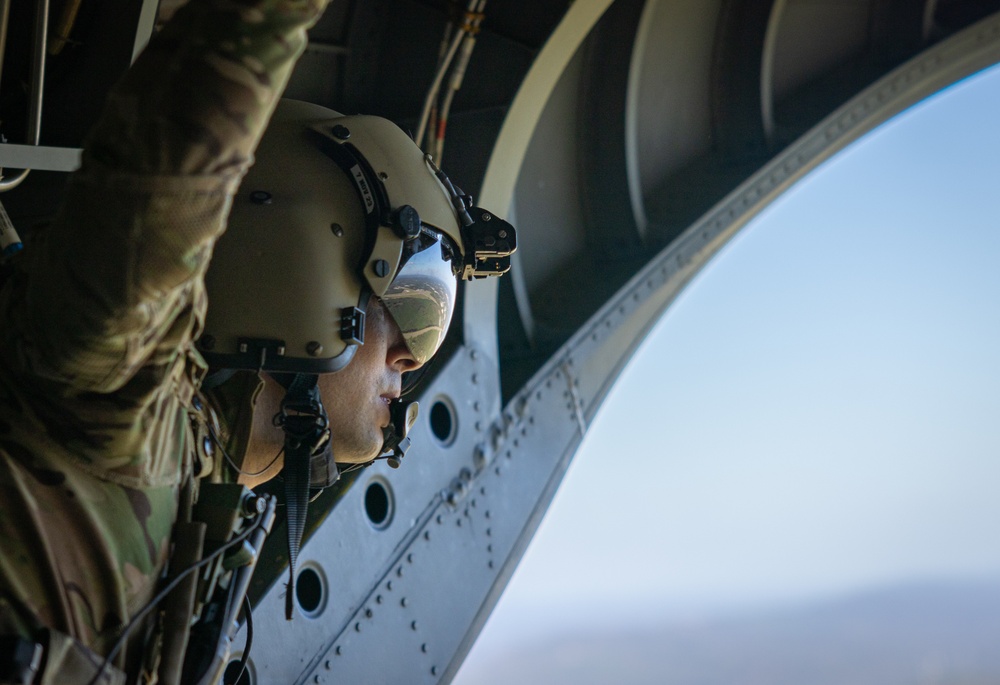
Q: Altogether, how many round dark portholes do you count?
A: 4